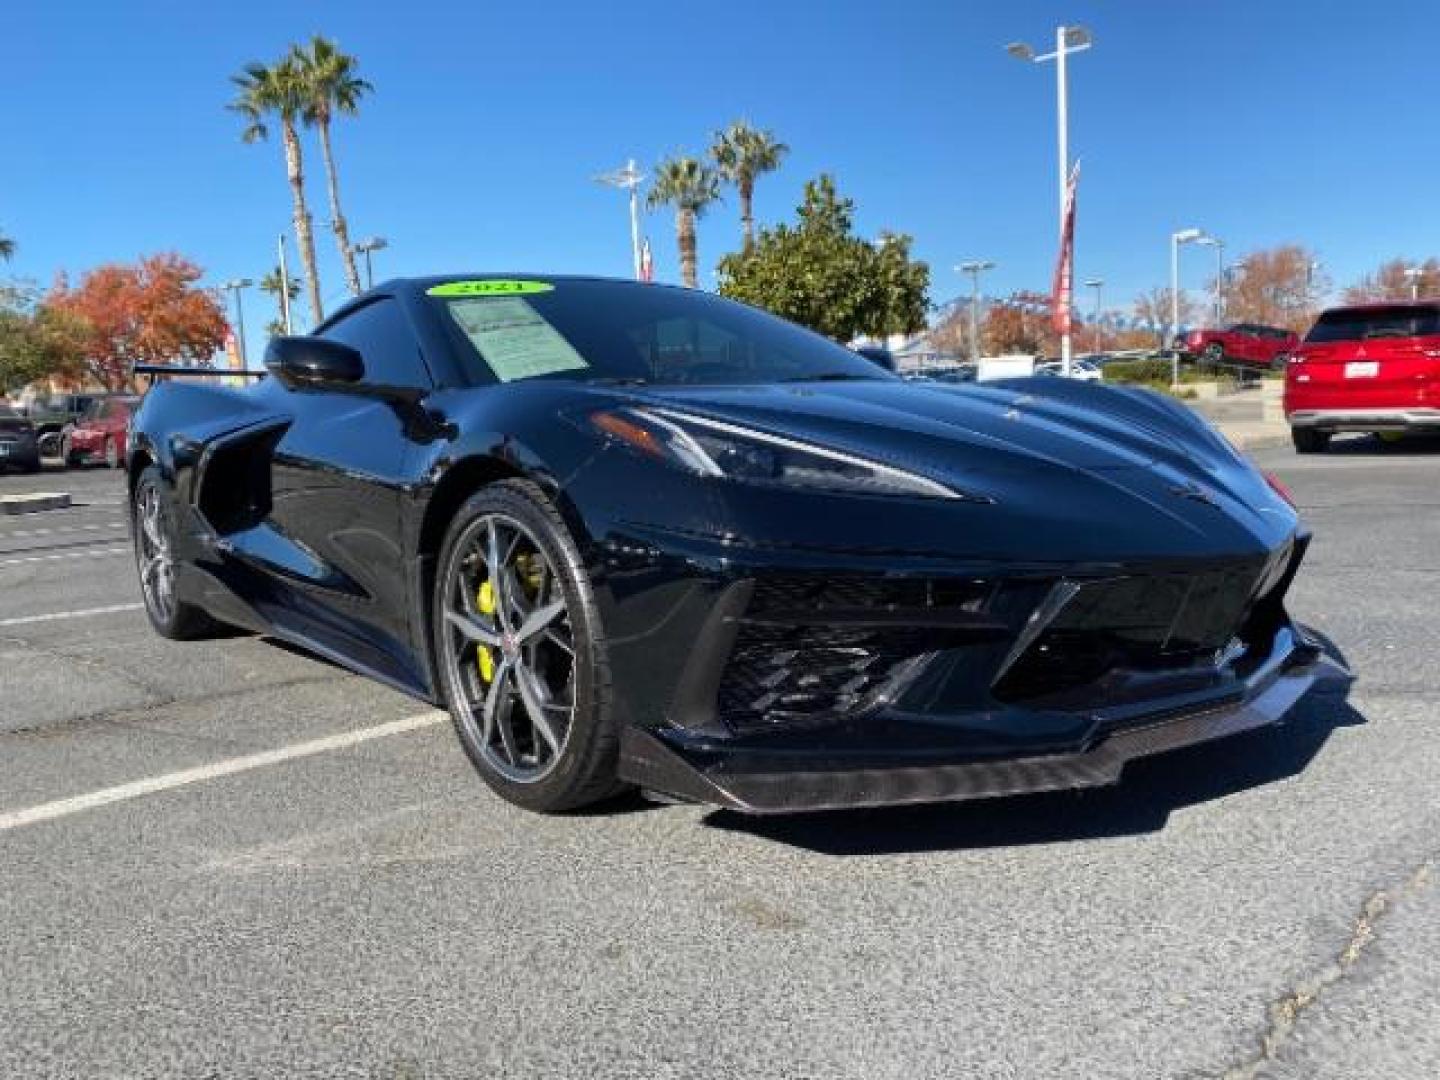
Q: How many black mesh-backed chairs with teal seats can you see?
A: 0